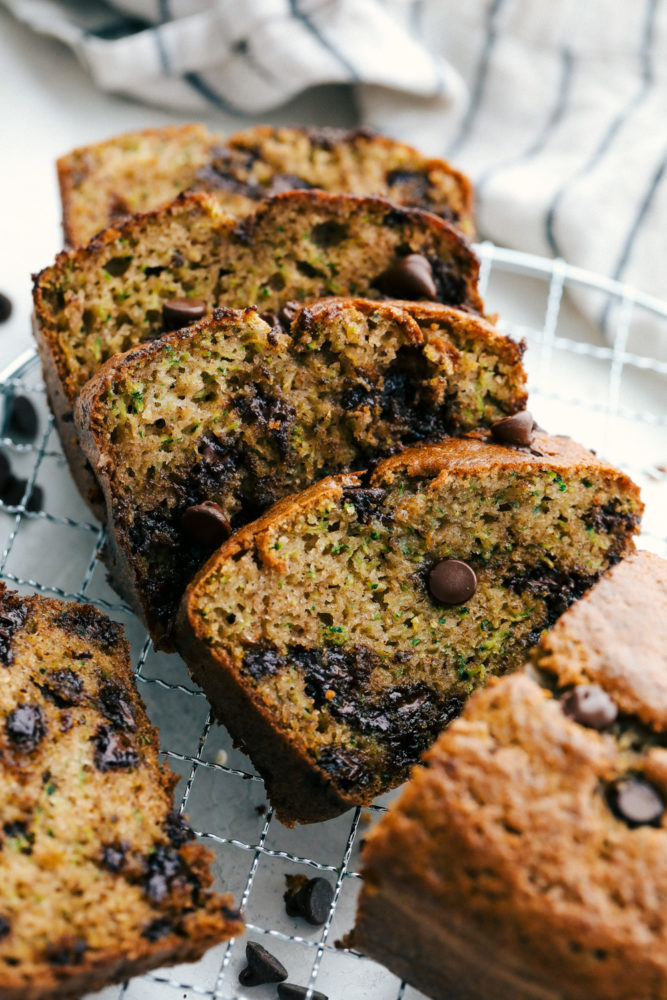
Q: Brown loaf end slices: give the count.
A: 1